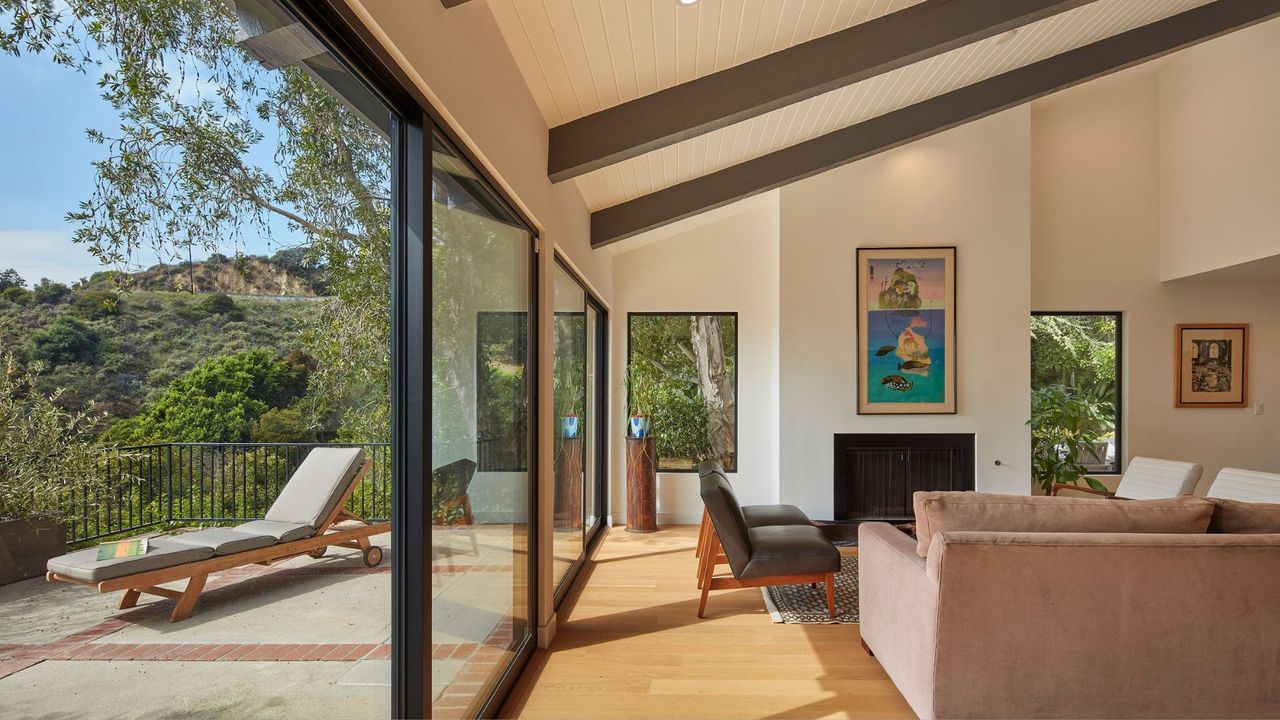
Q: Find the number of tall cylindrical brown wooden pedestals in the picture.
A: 1